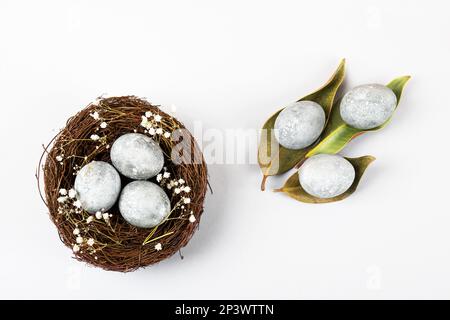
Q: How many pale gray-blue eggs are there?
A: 6